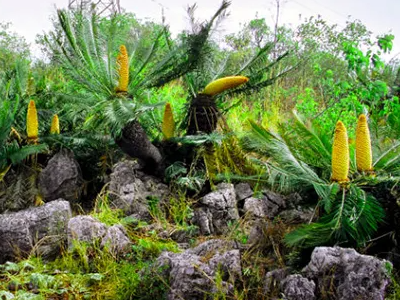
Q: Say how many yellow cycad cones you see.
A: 7